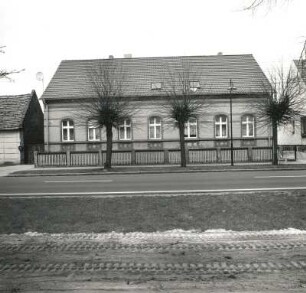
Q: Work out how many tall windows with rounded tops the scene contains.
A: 7